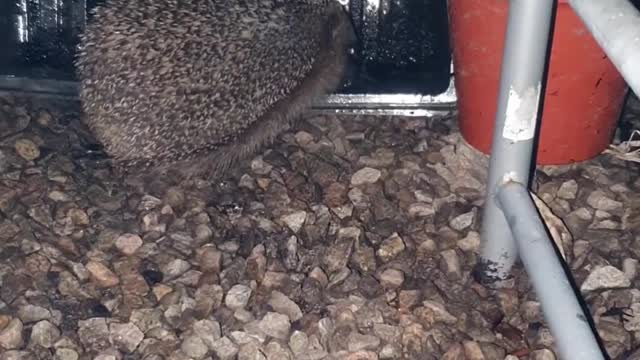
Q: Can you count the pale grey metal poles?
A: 3